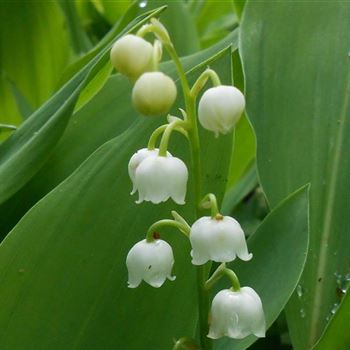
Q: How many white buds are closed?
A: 3